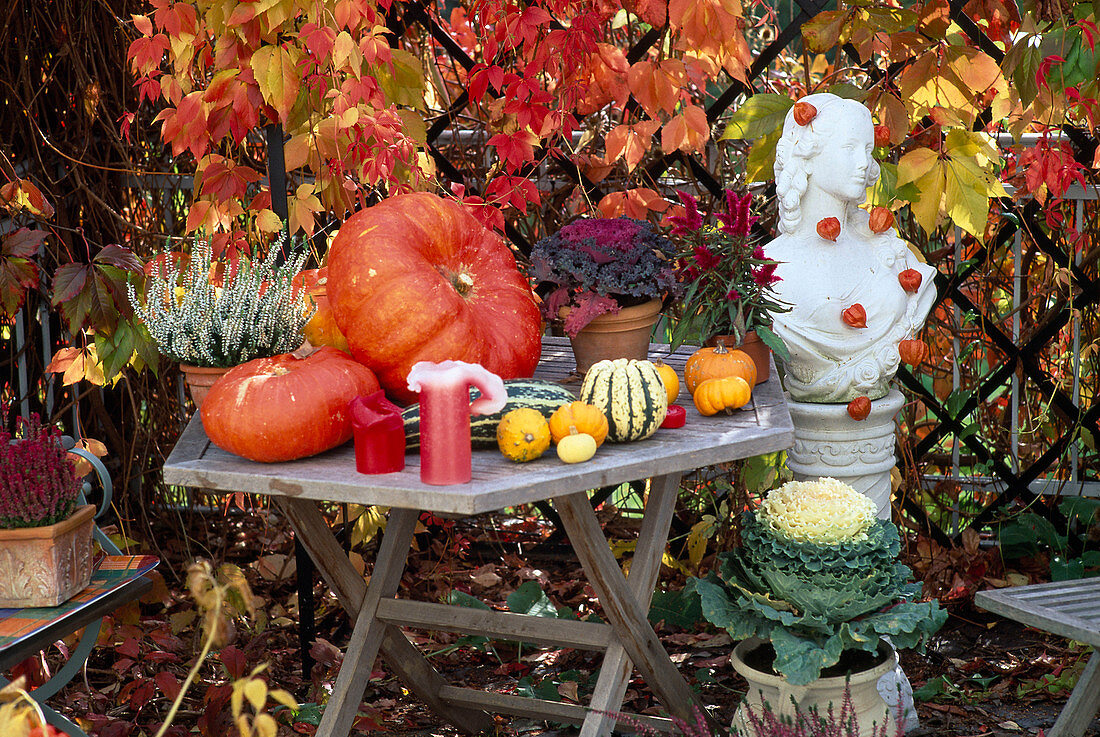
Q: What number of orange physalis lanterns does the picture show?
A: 8